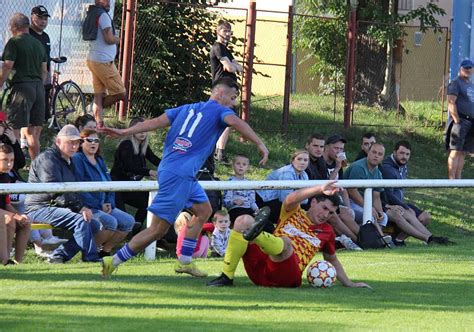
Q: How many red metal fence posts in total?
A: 4